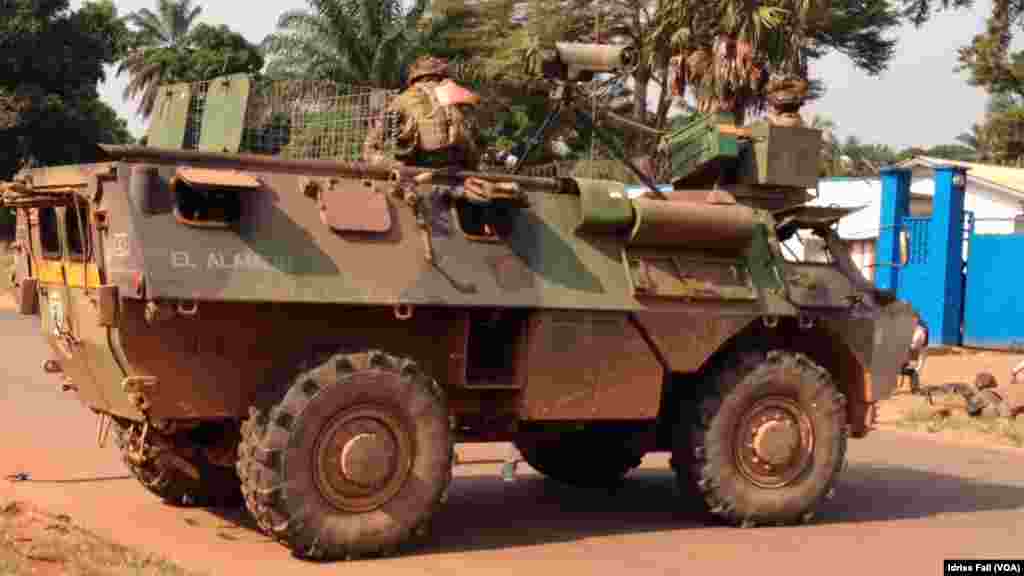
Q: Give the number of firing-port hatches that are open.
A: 2